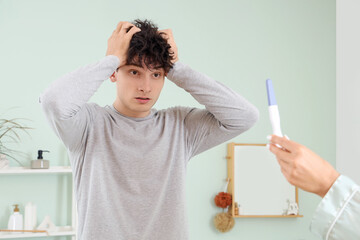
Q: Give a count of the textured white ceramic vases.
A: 1